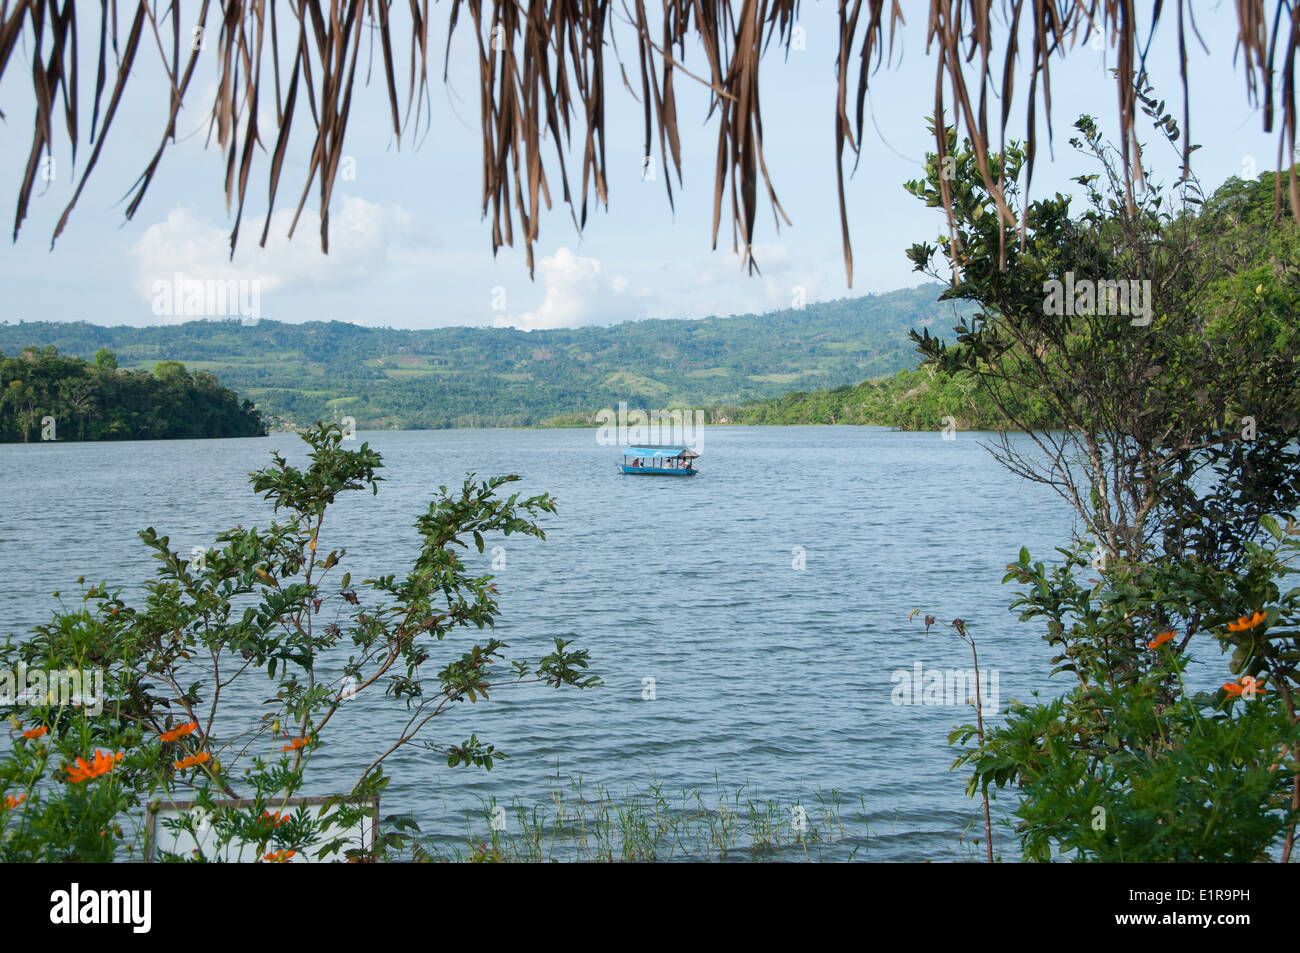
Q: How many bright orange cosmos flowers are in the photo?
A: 11